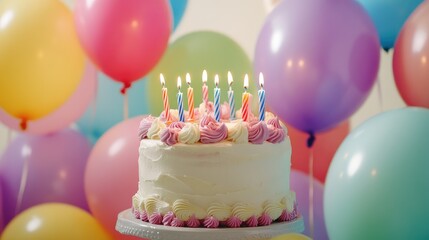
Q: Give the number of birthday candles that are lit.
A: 8